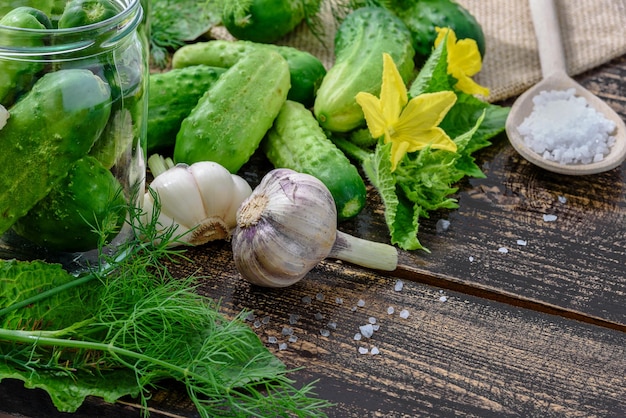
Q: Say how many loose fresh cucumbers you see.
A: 7